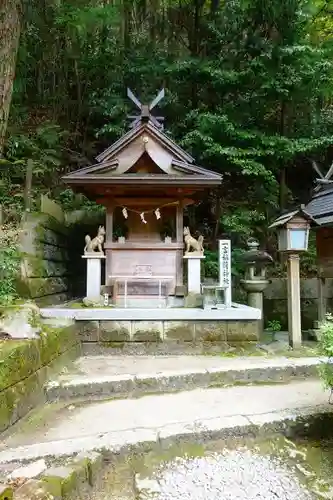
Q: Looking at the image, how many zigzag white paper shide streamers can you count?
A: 3